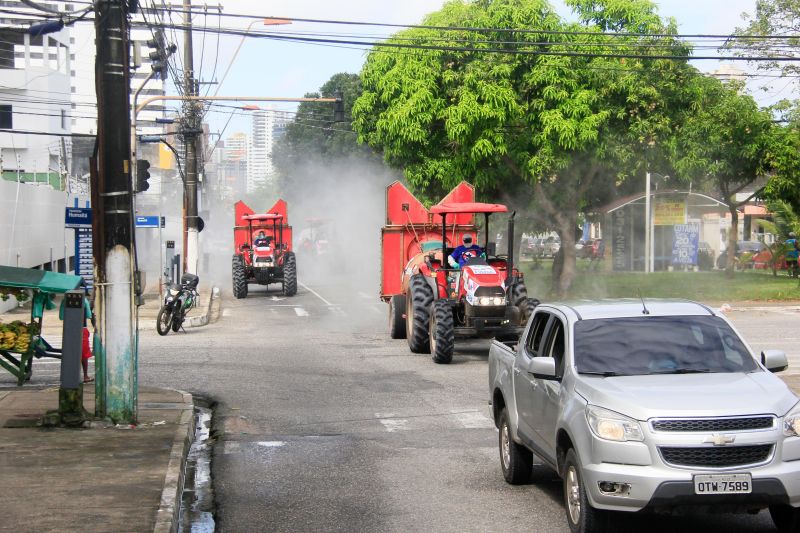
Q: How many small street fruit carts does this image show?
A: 1